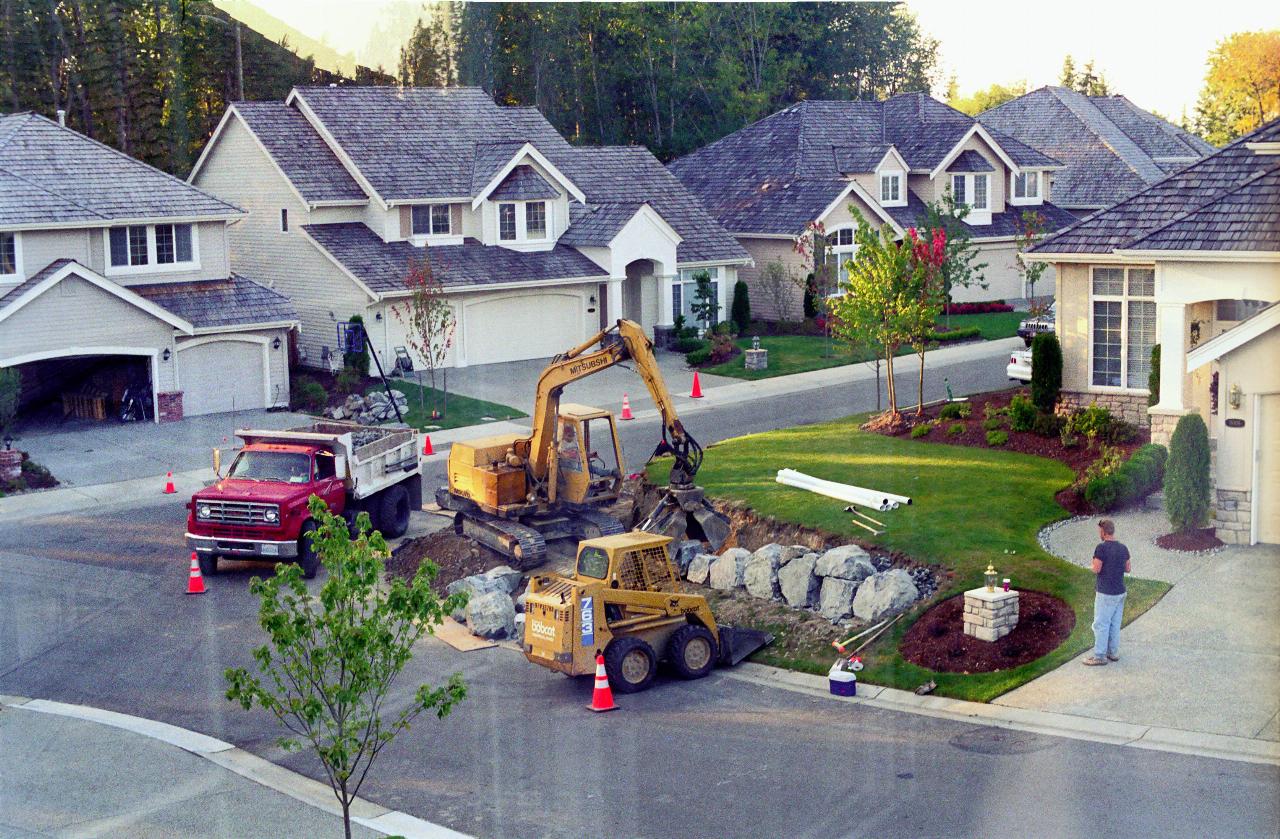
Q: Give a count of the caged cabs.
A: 1